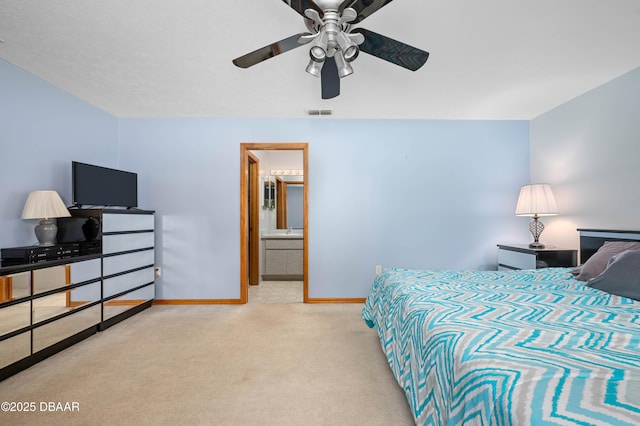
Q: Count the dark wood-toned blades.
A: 5